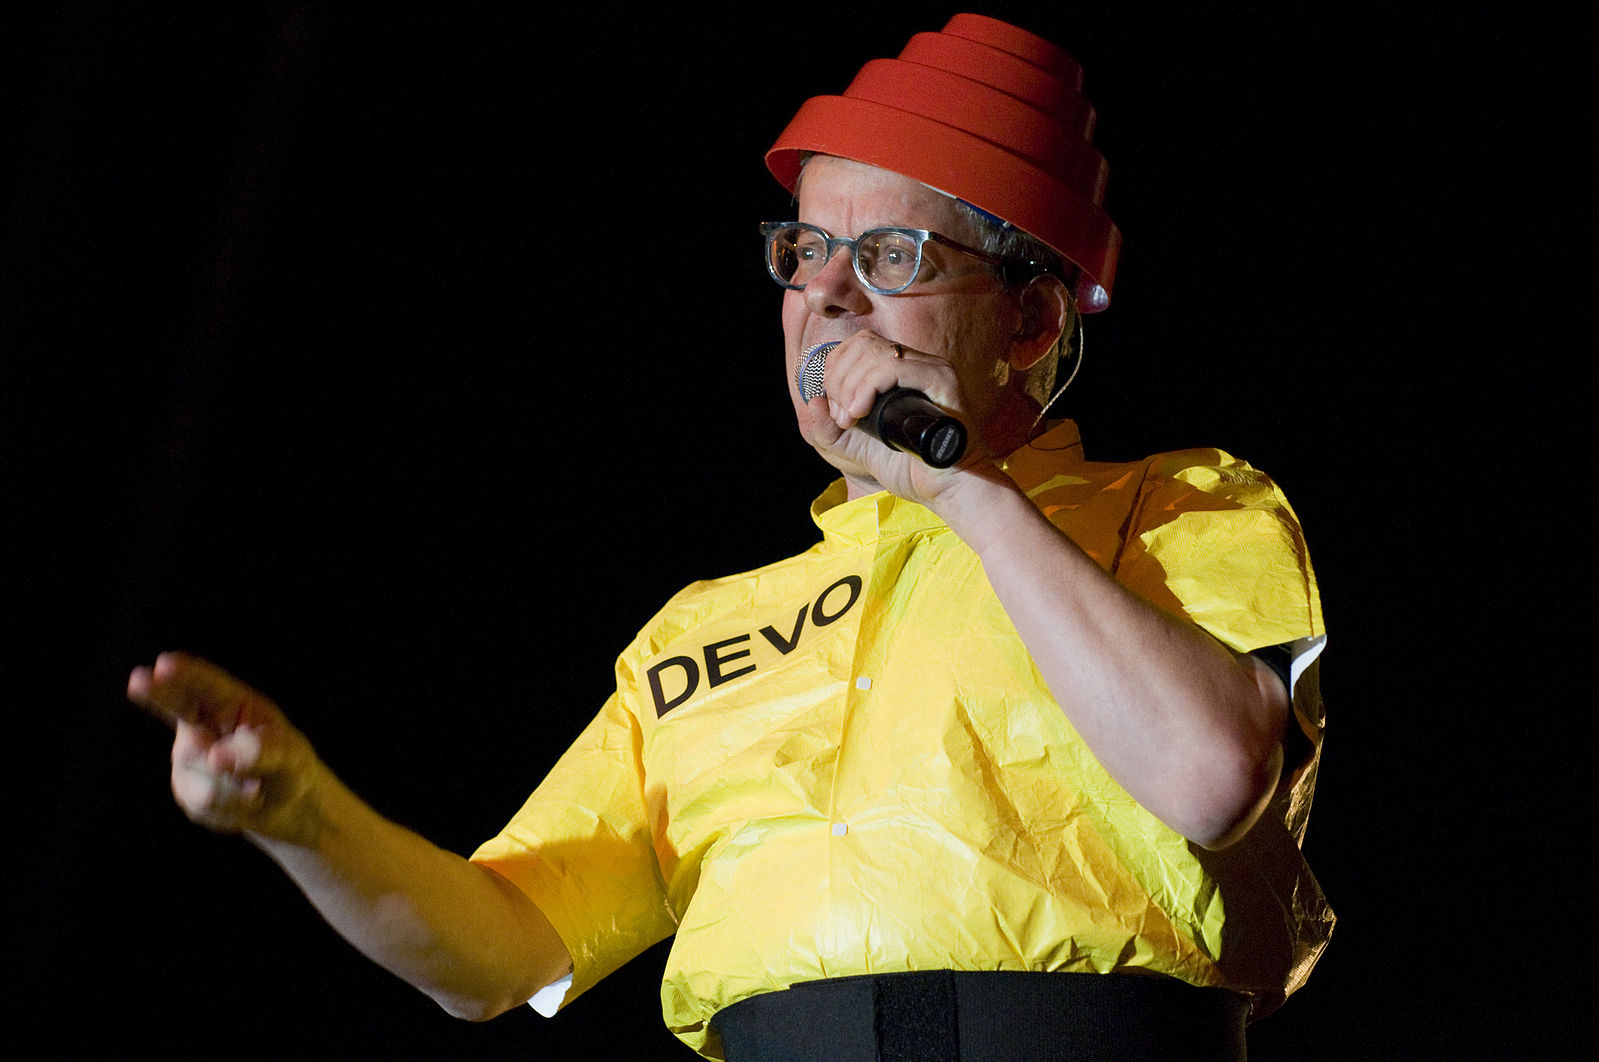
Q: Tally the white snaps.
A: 2